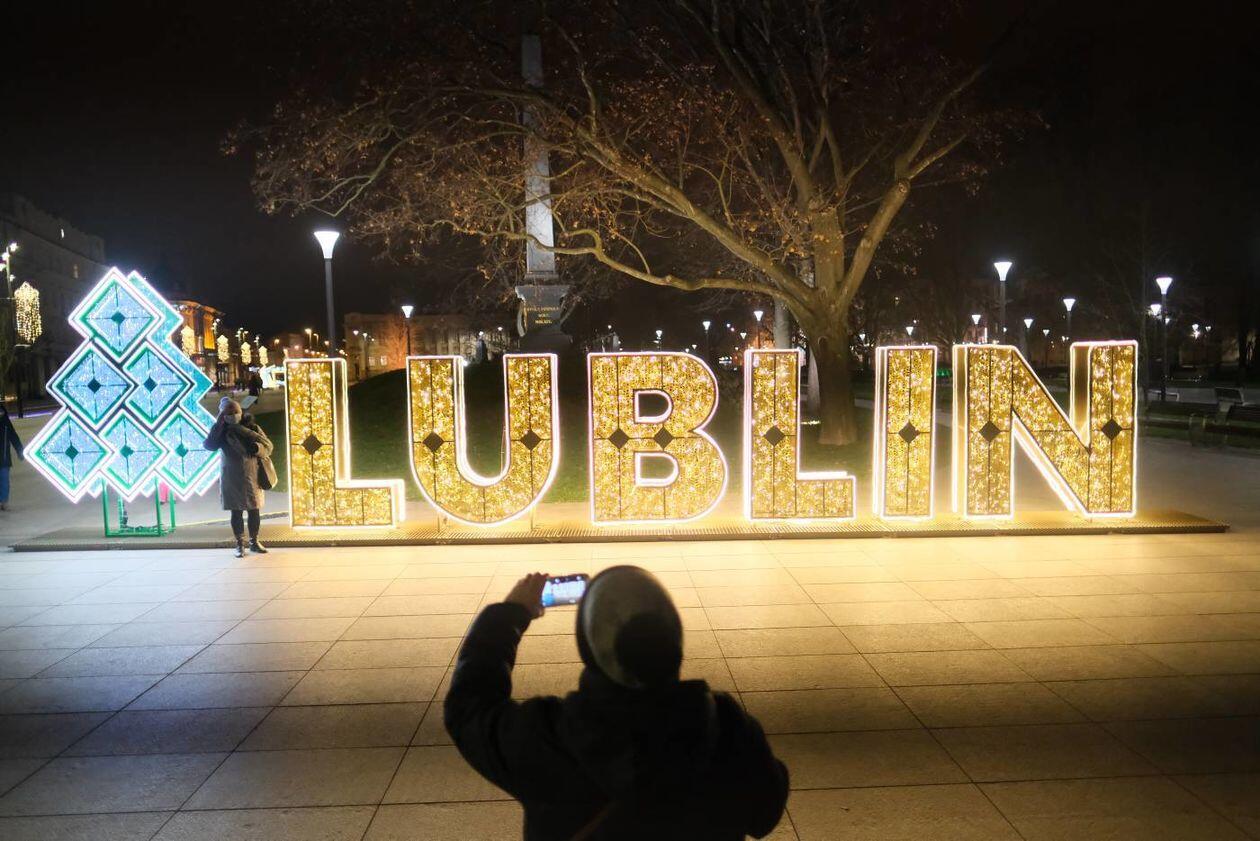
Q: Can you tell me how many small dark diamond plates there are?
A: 15